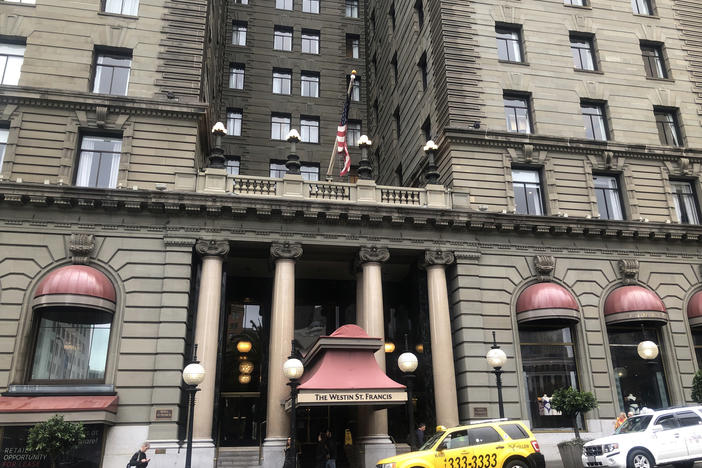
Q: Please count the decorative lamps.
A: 9